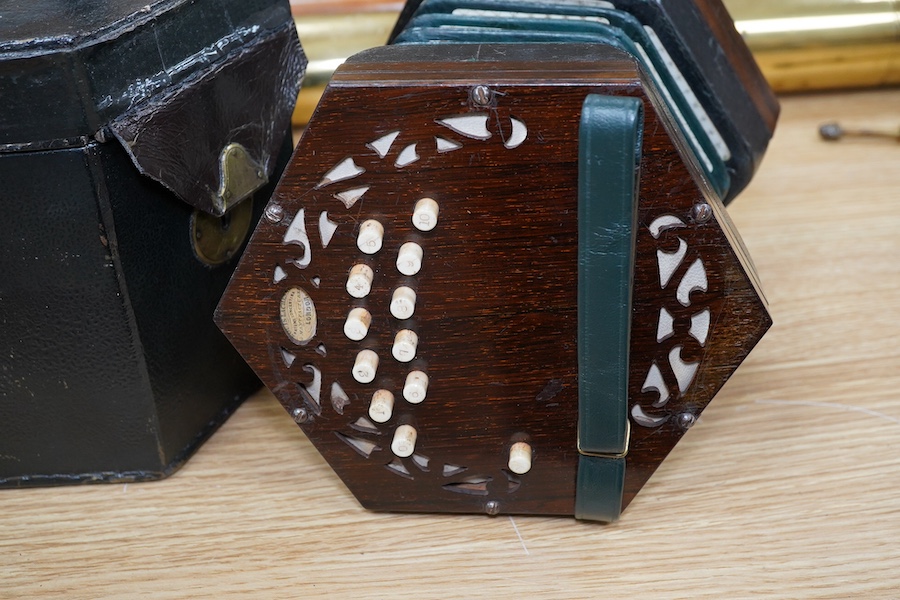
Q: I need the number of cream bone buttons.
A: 12